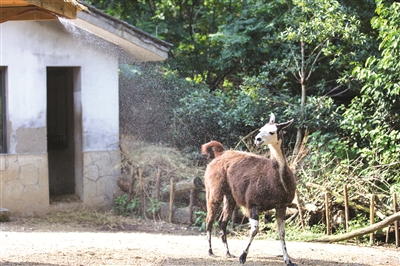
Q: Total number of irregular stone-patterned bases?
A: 2